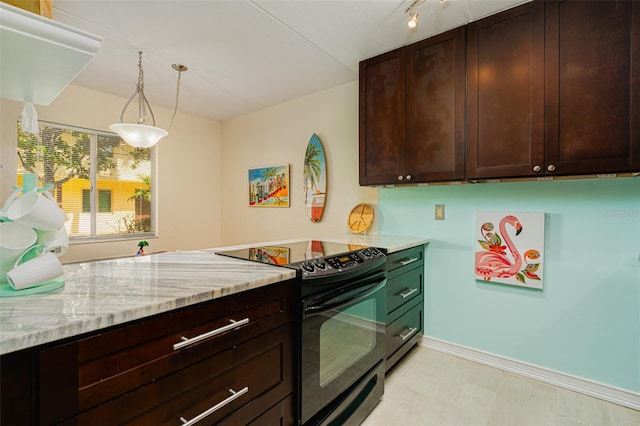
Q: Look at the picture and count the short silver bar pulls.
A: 3